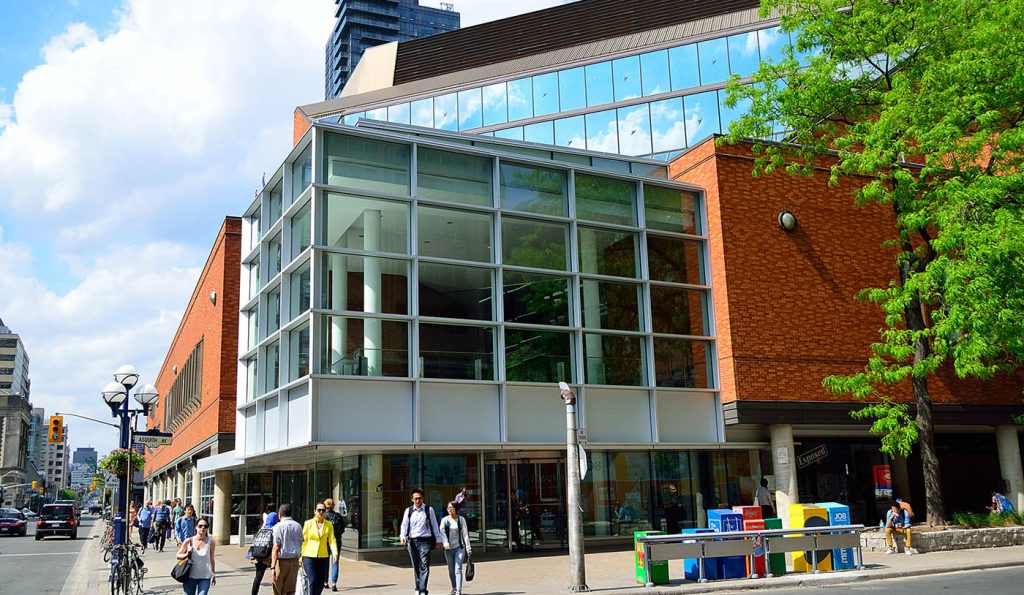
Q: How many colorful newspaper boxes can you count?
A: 8